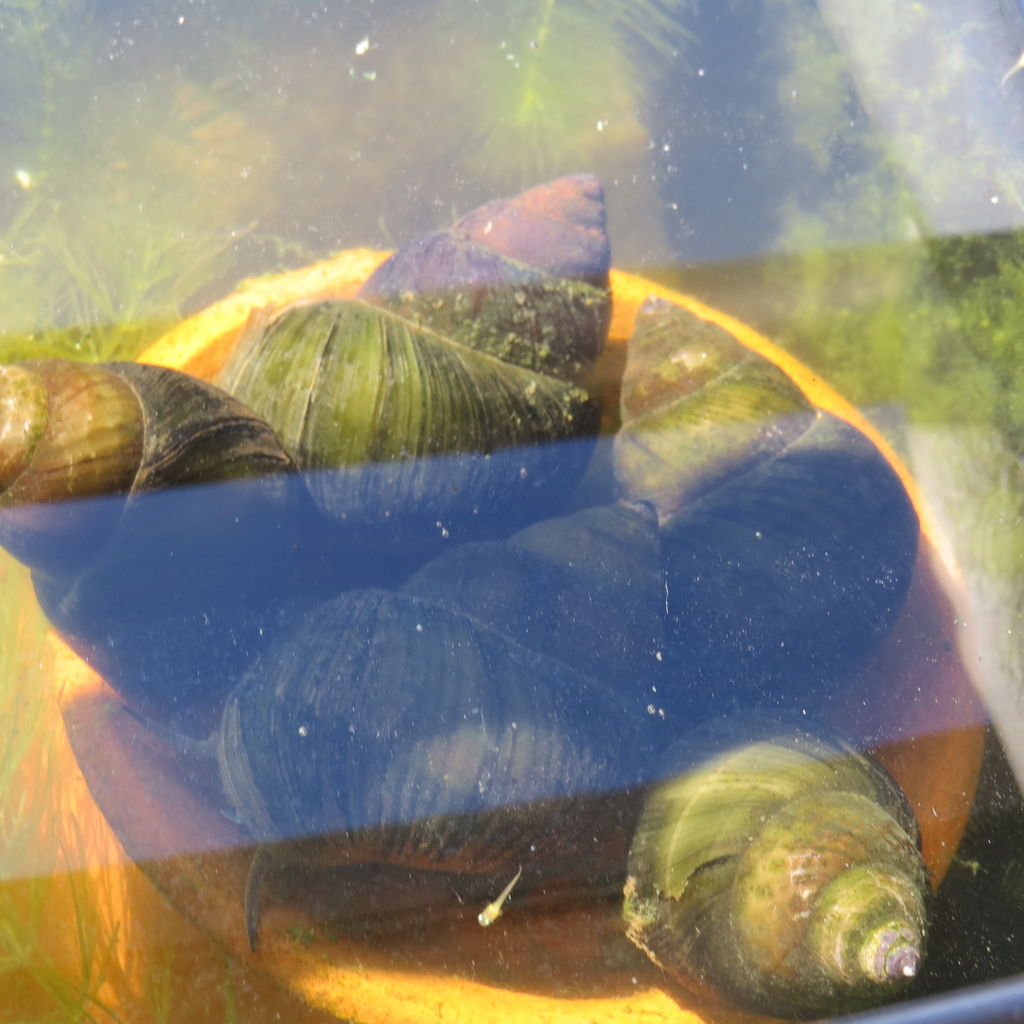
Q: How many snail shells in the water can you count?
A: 5